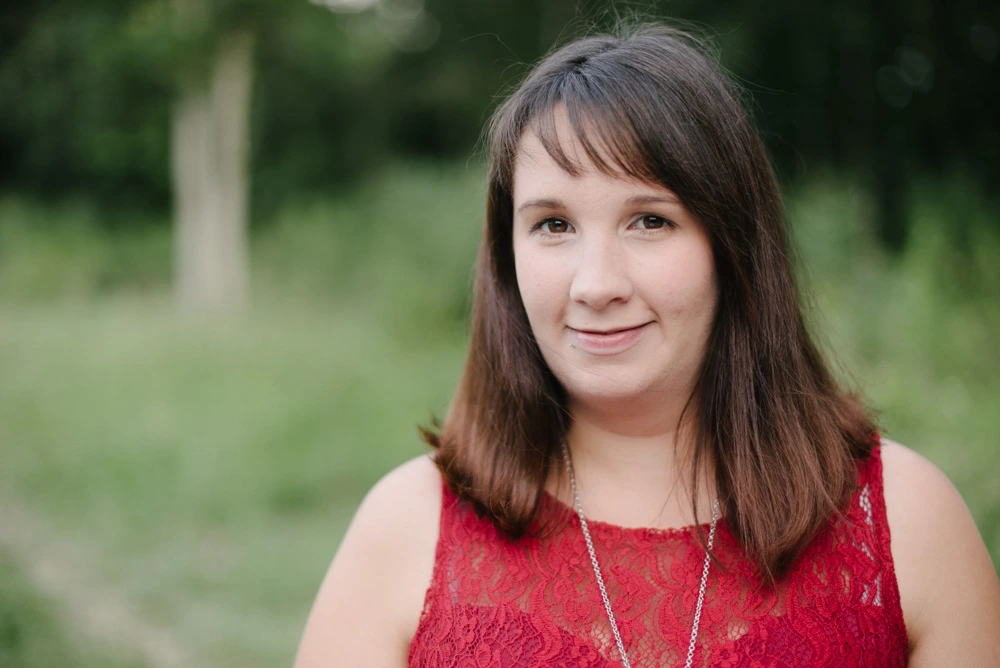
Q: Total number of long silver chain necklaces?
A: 1